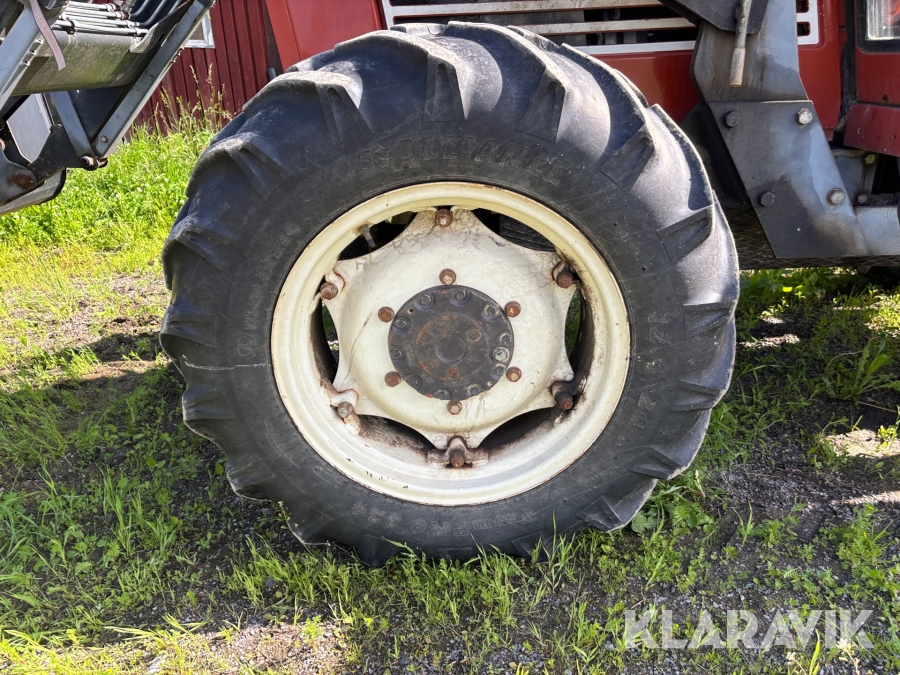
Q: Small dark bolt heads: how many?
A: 10